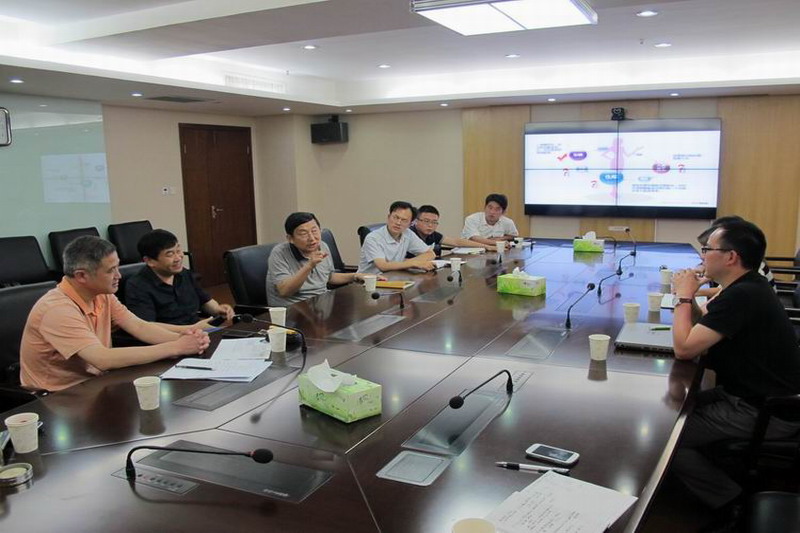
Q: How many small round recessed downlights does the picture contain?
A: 12